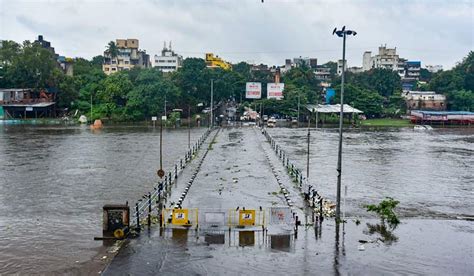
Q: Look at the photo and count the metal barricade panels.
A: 4